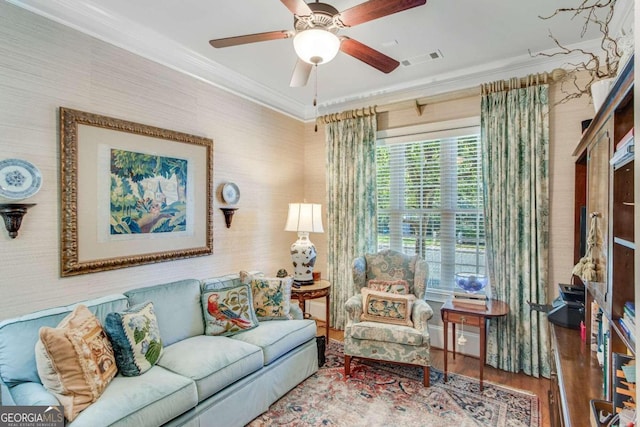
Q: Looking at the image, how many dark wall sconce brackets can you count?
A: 2